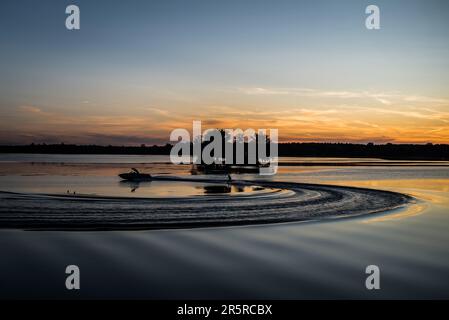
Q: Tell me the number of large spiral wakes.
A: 1